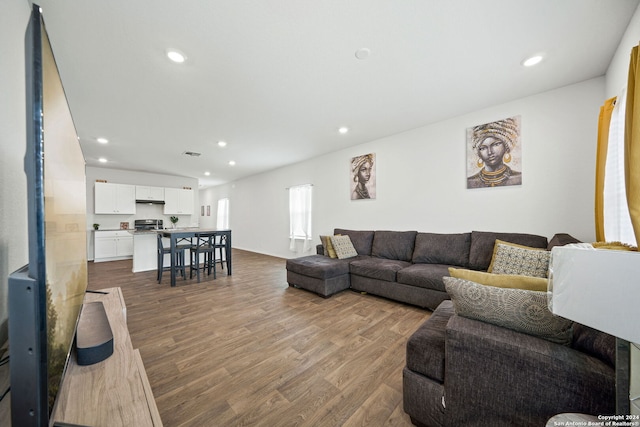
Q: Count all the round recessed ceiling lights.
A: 8